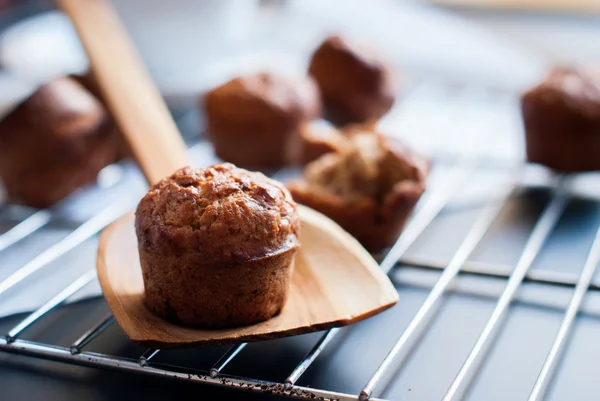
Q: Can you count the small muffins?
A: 6